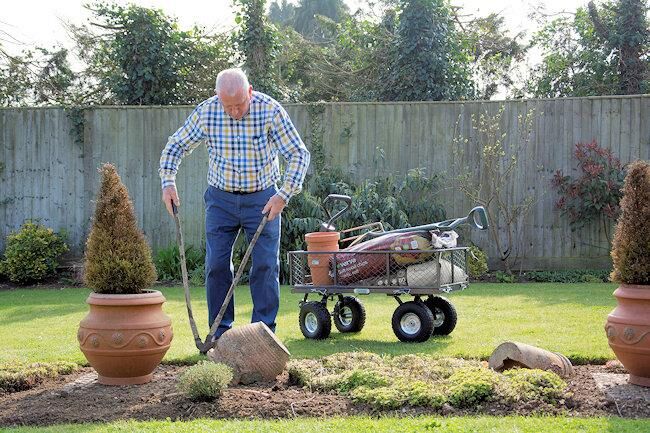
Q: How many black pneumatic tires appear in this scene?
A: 4